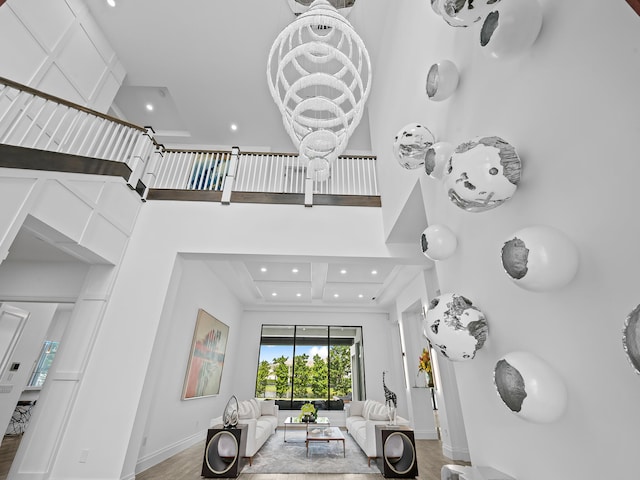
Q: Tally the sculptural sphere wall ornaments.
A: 11